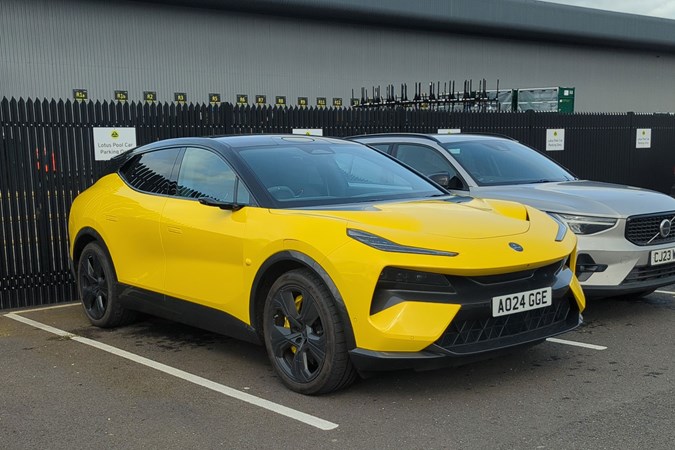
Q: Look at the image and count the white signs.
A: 5